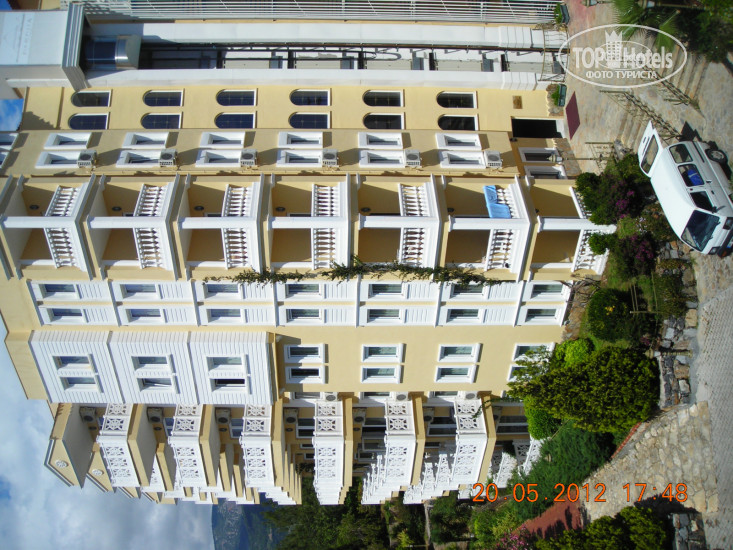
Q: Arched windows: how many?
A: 12